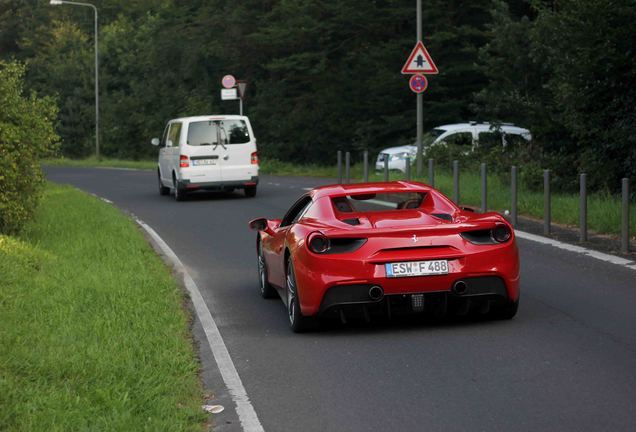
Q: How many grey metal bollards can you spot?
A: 12